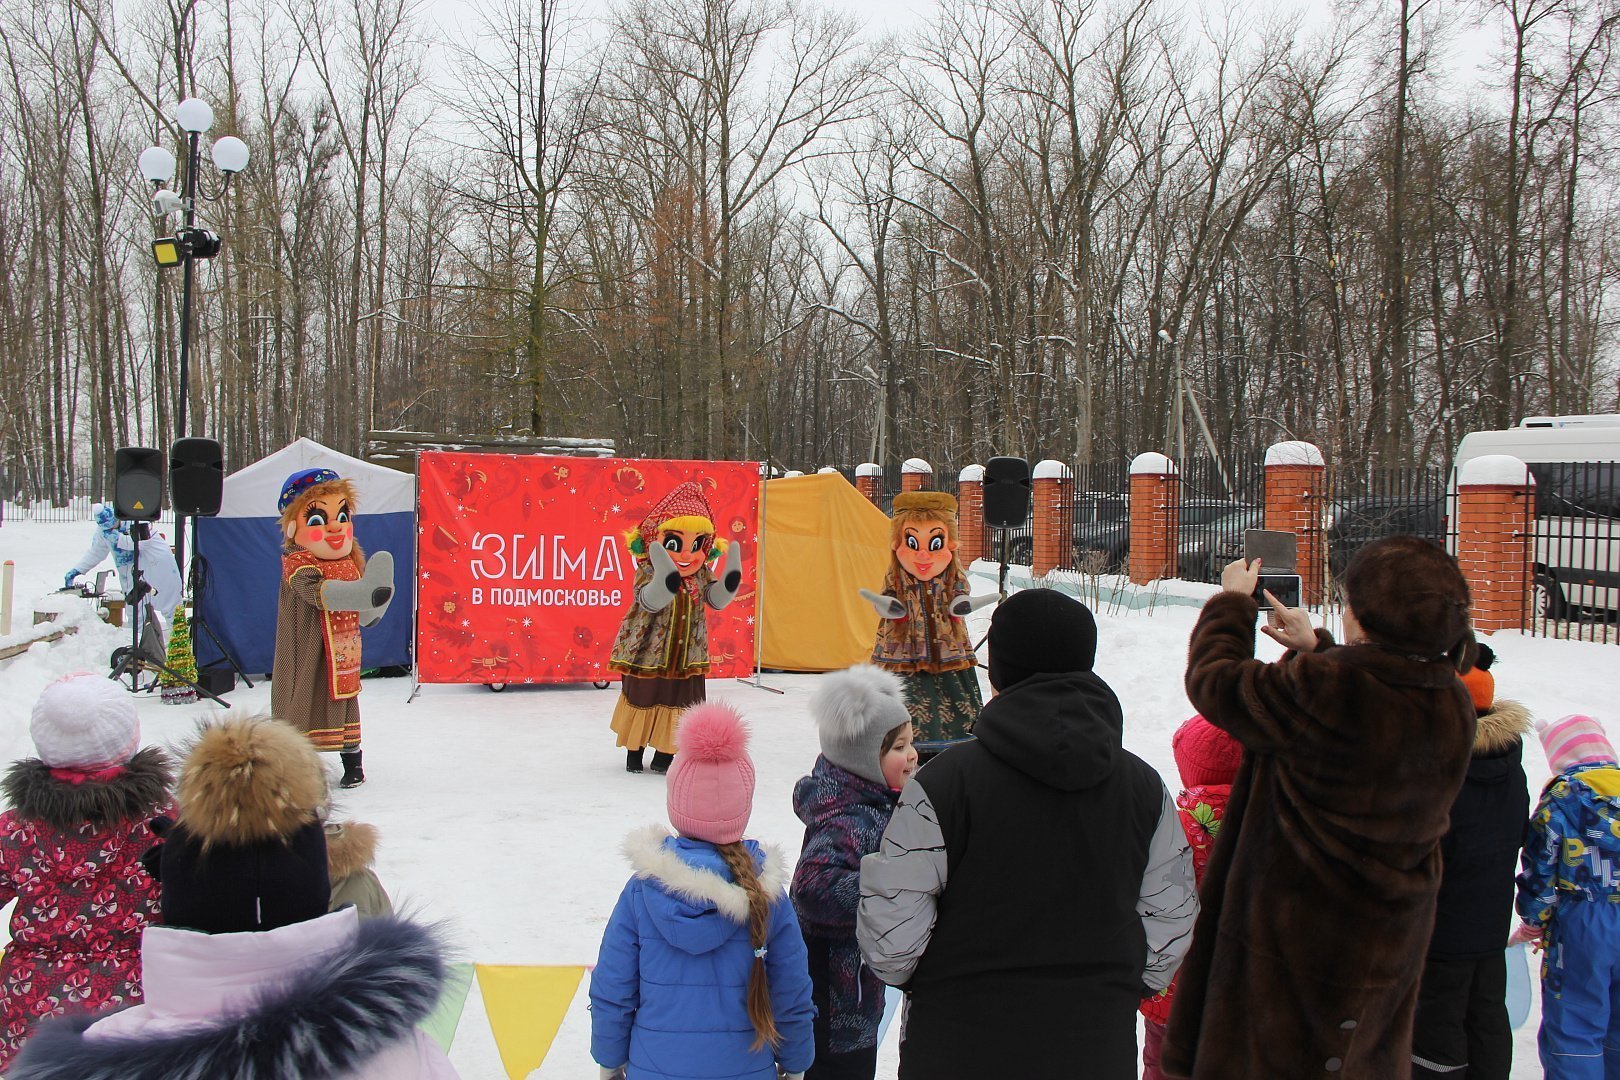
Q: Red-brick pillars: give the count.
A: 7